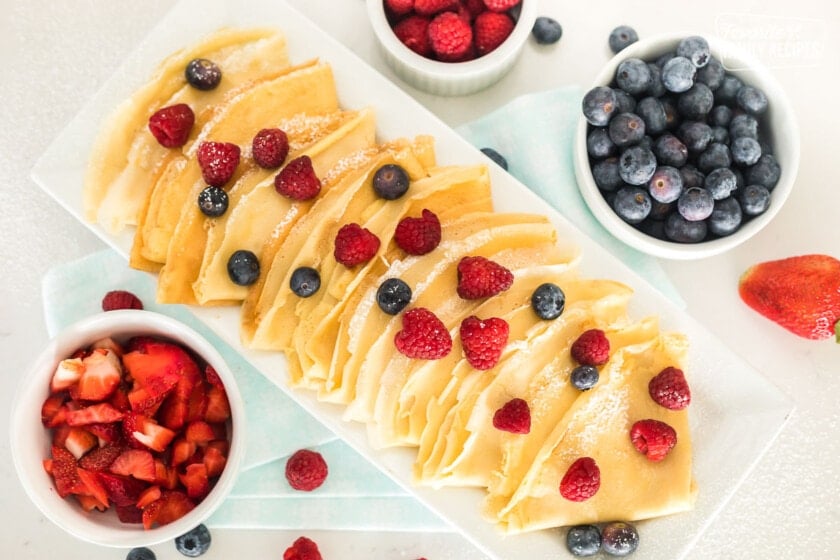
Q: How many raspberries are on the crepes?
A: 14